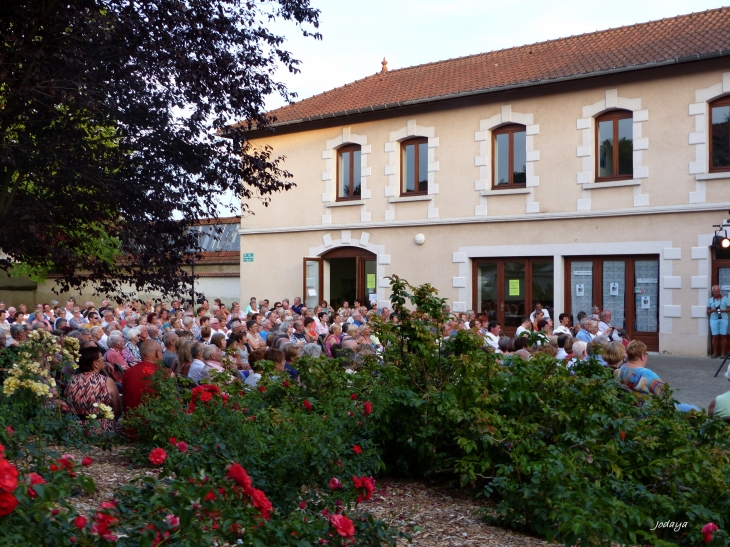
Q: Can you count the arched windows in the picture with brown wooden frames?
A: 5